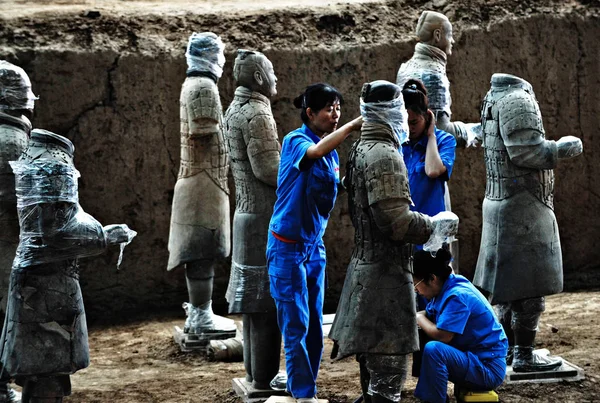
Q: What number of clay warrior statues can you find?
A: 7